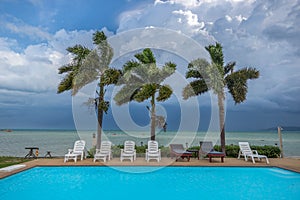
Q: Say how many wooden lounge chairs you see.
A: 2